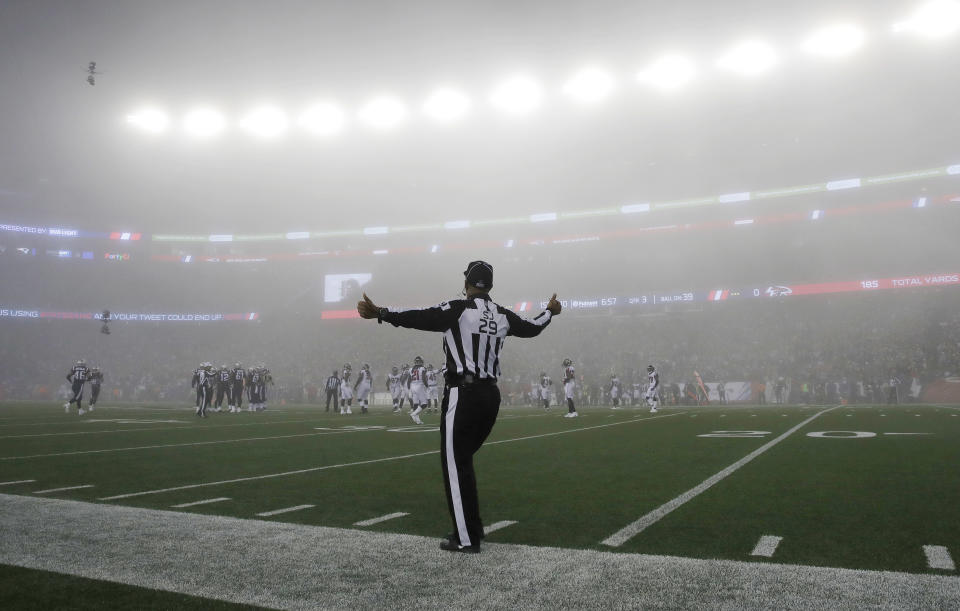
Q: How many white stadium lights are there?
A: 12